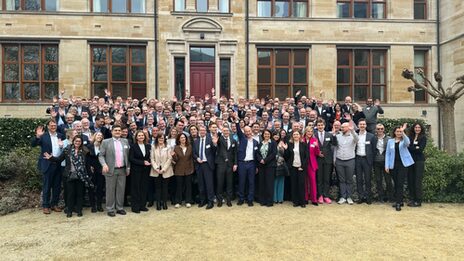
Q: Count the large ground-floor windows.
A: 4